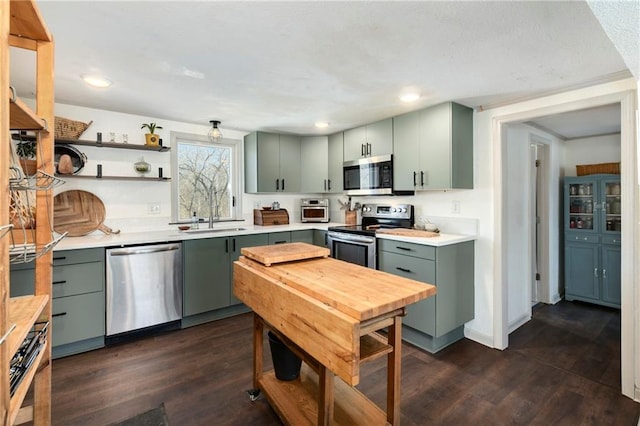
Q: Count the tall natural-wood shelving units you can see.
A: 1